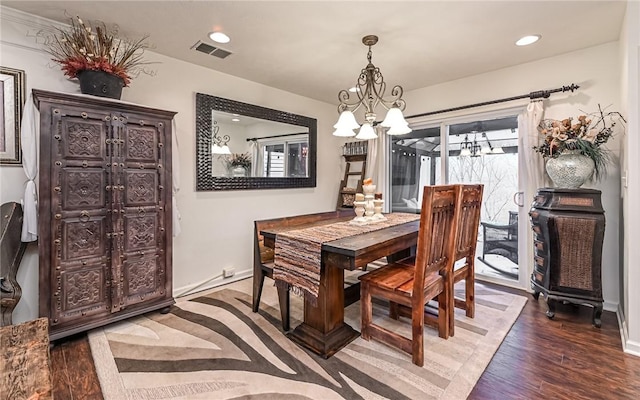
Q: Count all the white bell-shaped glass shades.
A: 5